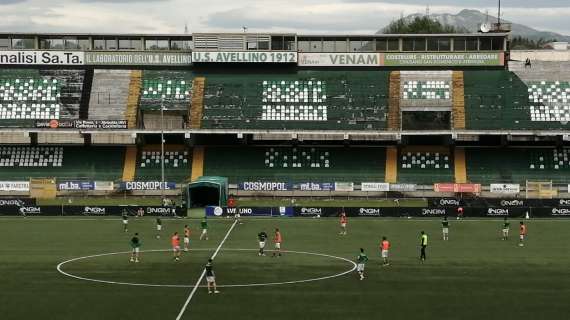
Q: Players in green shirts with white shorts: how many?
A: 9